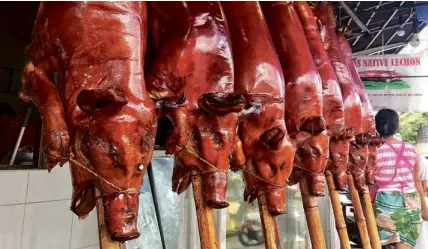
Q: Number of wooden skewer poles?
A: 7